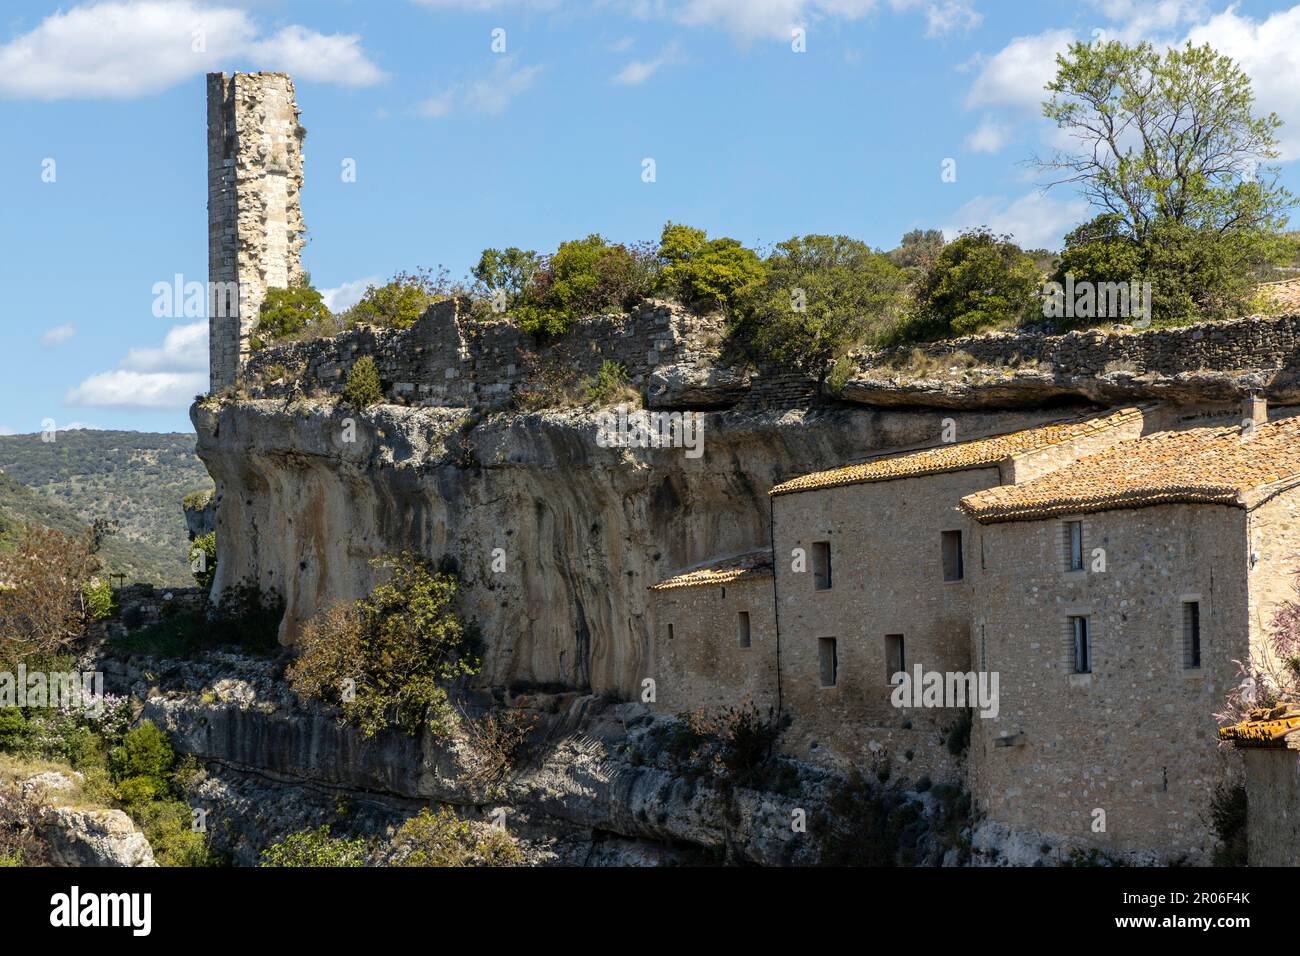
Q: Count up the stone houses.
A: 3